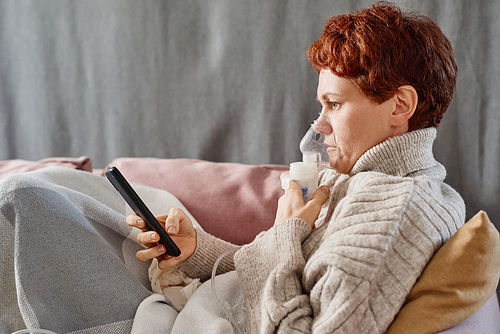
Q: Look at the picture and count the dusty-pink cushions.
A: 2